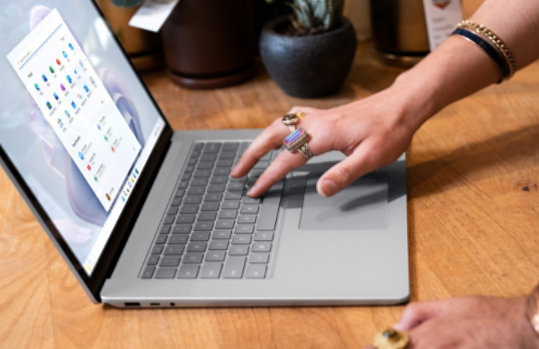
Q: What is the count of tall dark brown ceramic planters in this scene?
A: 1